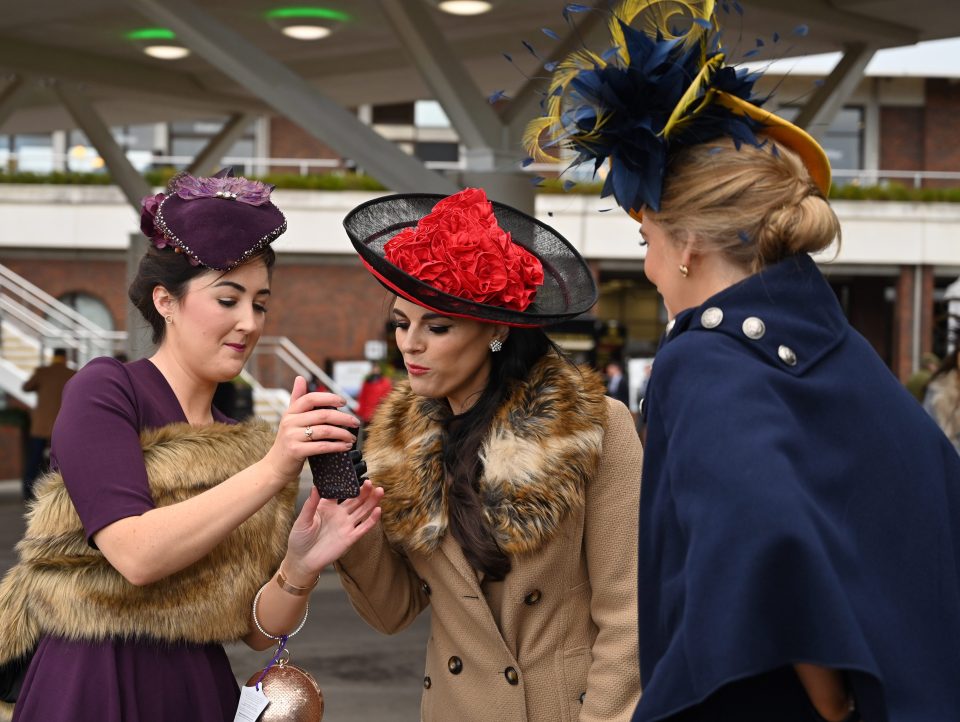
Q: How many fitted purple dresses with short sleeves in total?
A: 1